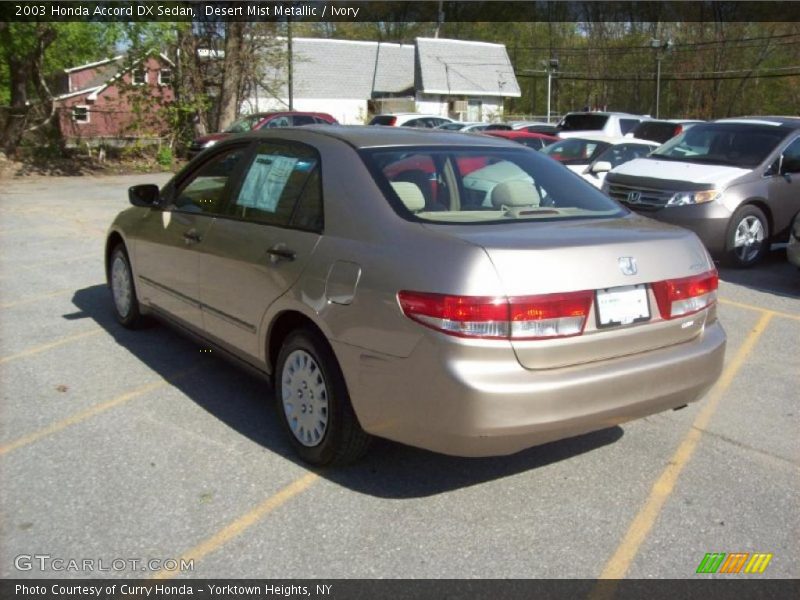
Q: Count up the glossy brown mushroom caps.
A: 0